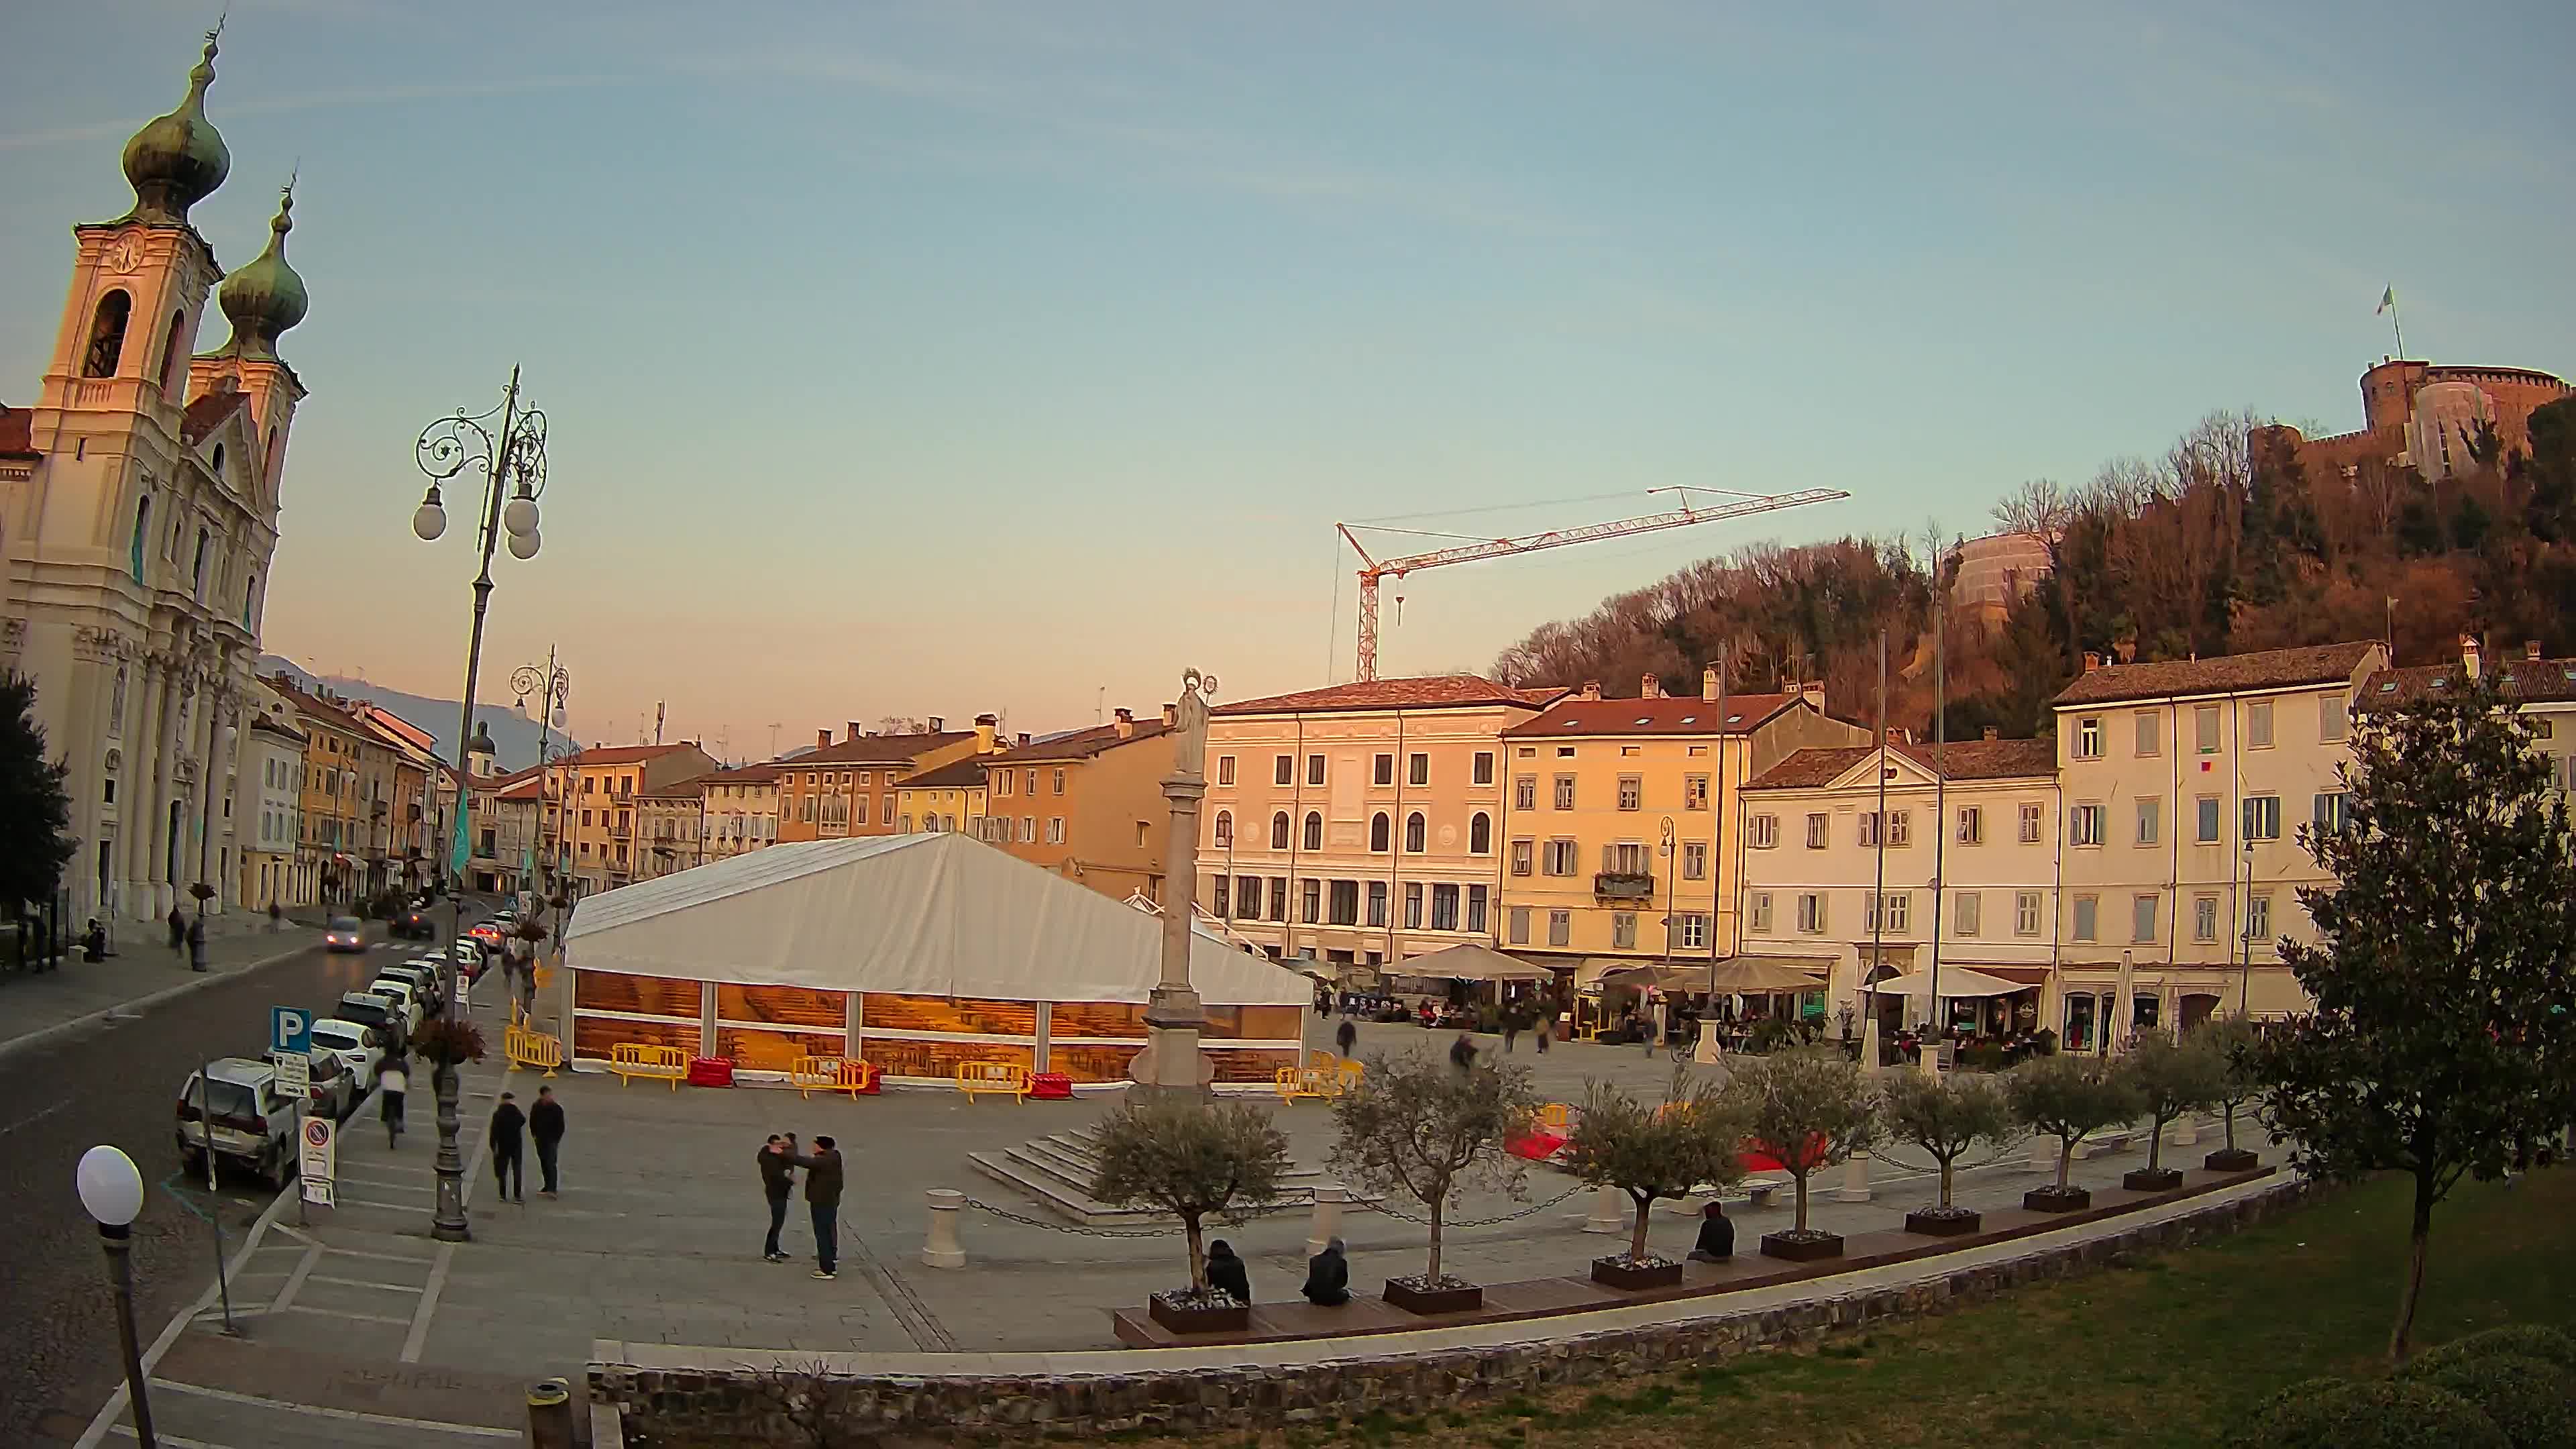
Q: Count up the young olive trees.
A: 8